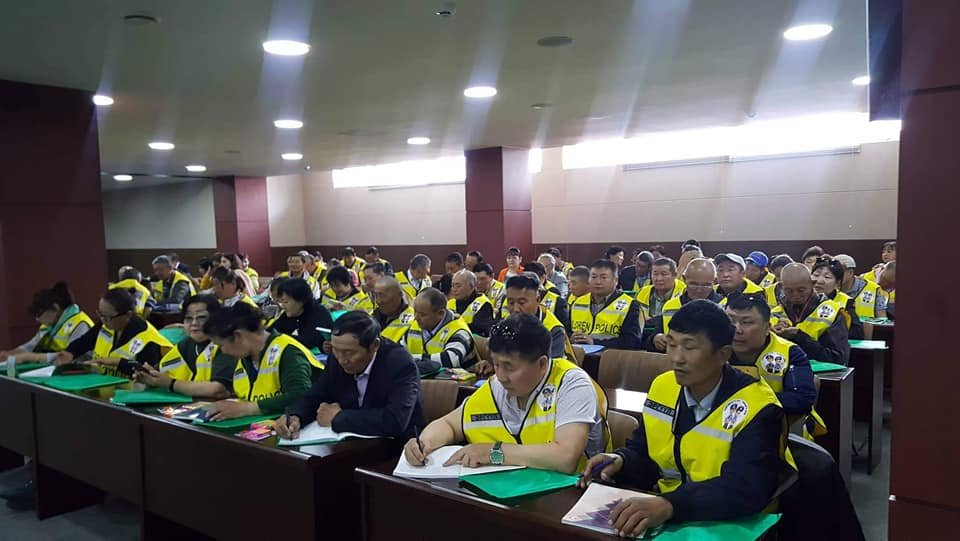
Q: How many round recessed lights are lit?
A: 11